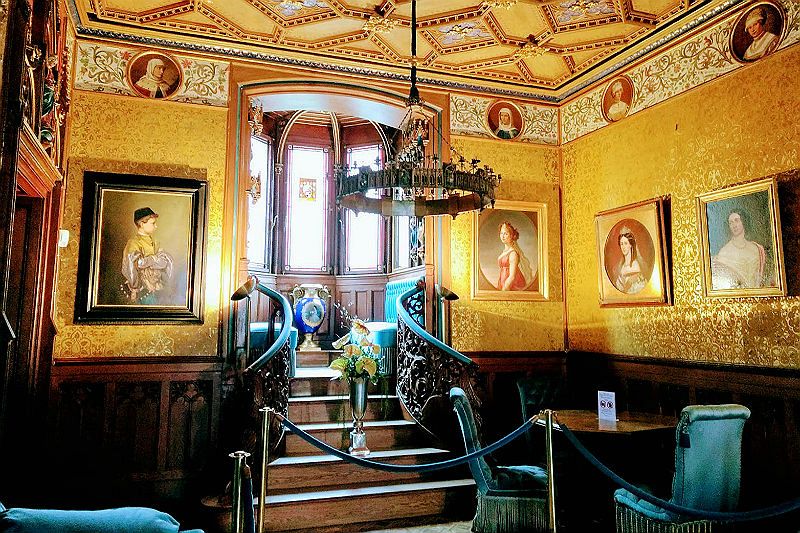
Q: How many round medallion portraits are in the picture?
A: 4